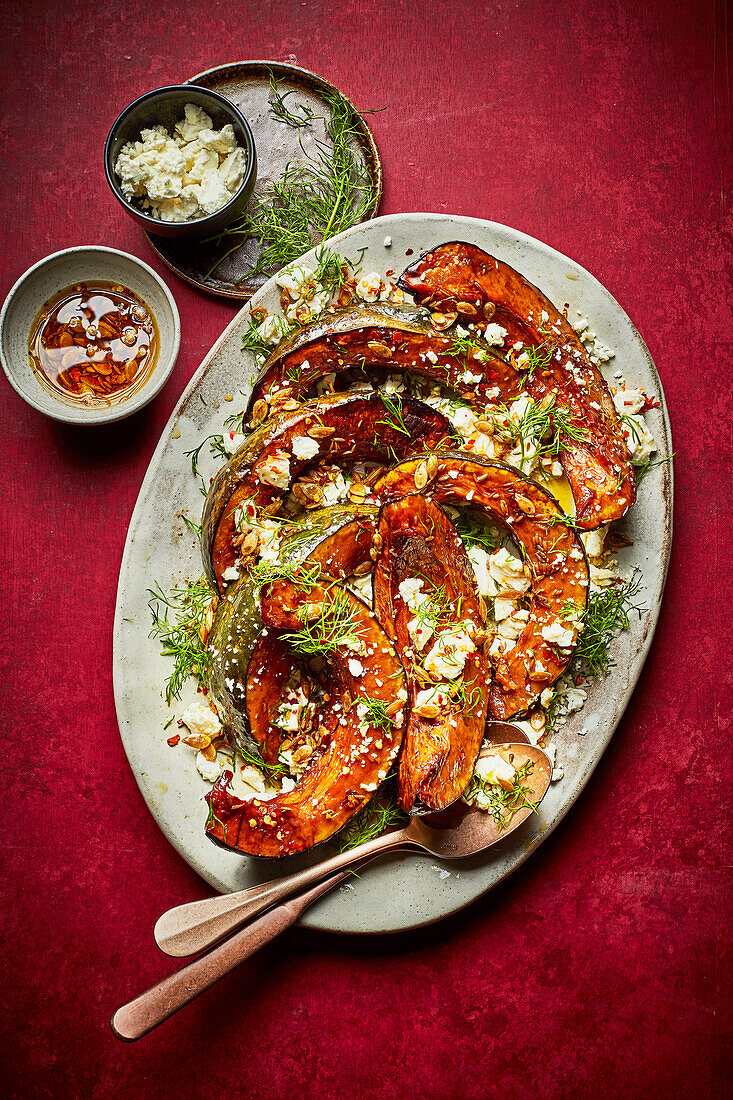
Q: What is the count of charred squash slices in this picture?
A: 7